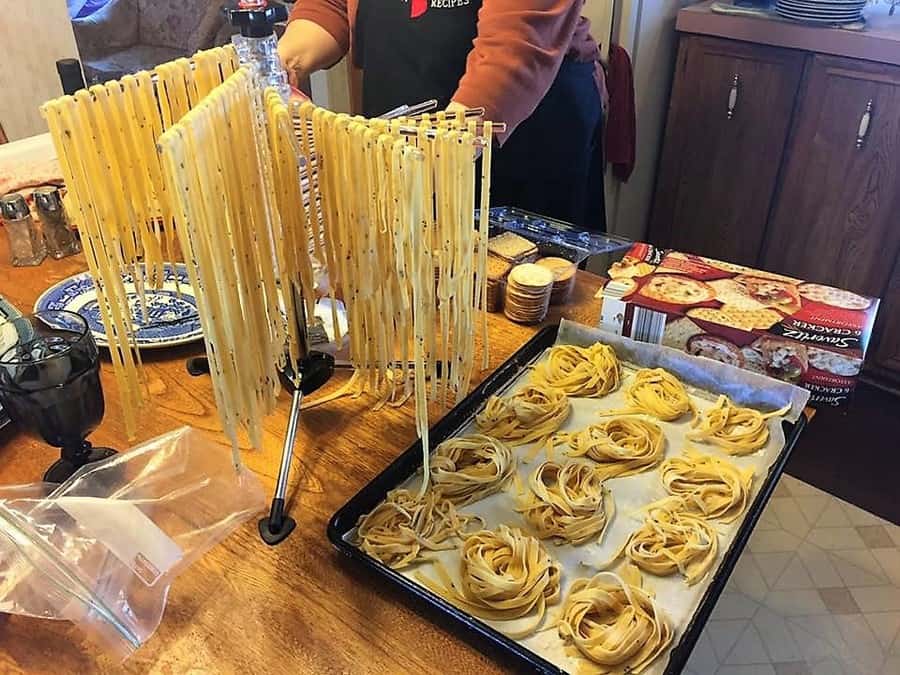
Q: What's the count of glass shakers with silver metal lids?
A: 2